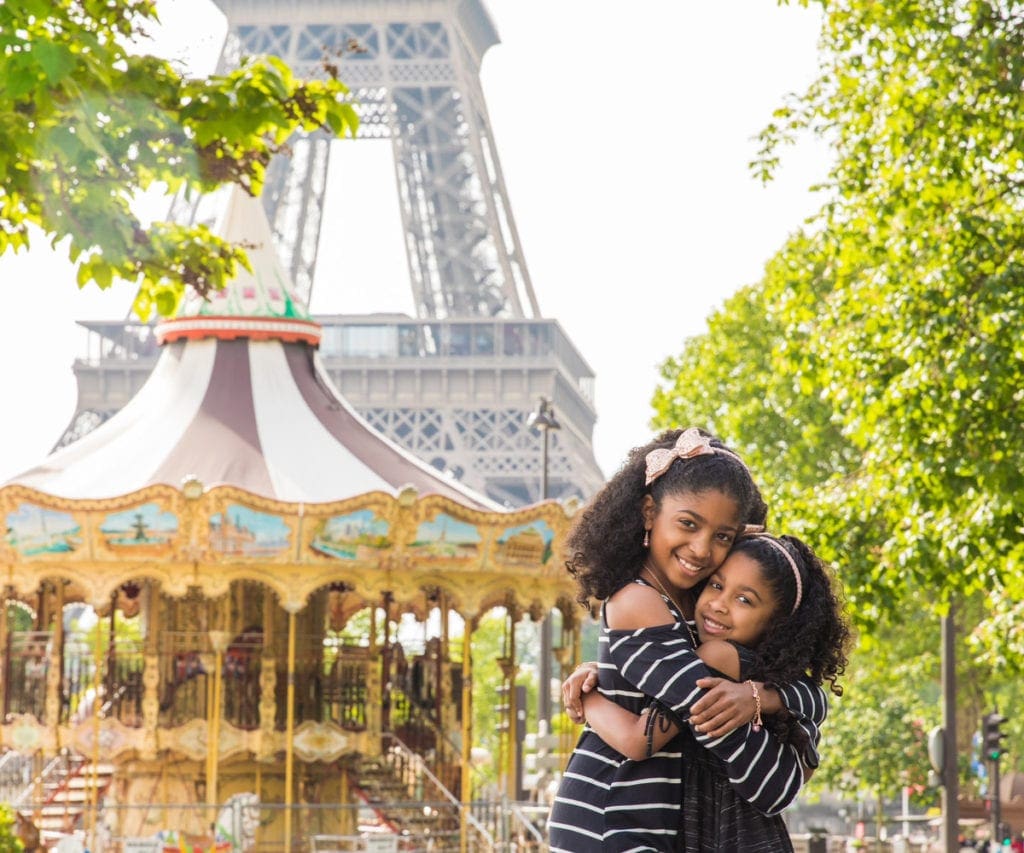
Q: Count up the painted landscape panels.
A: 6